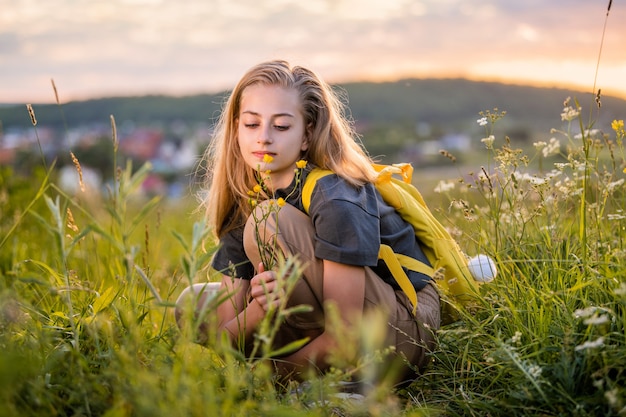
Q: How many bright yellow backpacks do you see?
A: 1